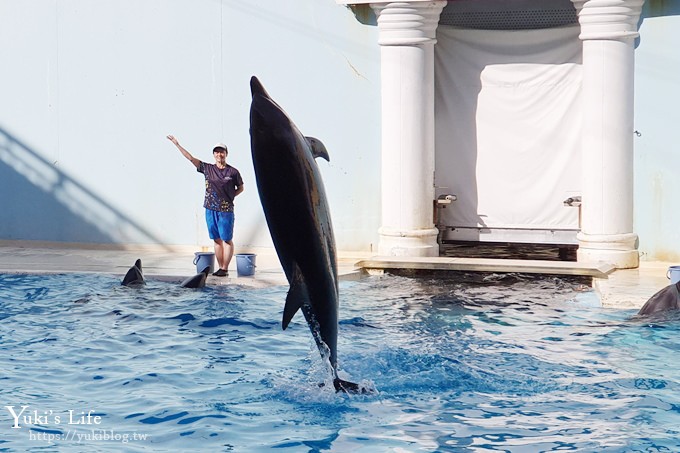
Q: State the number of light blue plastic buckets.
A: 3